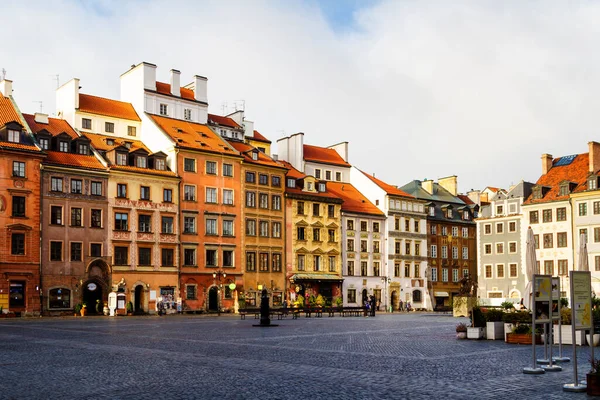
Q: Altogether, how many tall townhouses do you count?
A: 12